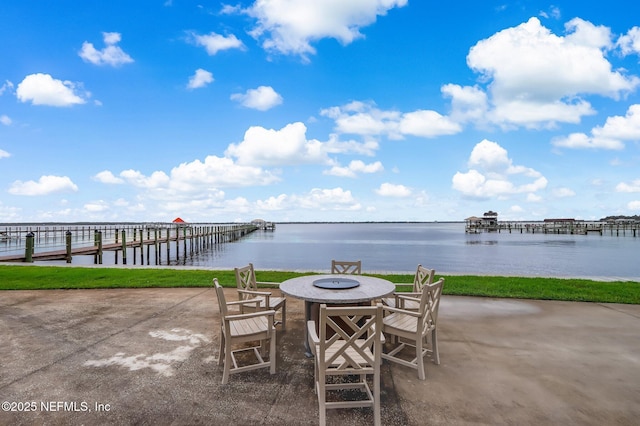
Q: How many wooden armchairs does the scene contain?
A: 6